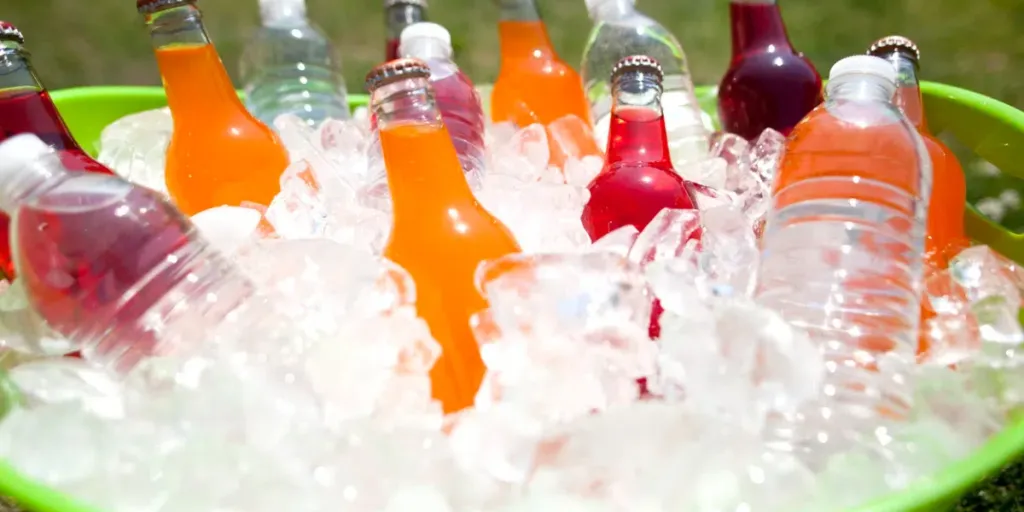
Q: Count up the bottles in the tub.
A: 13